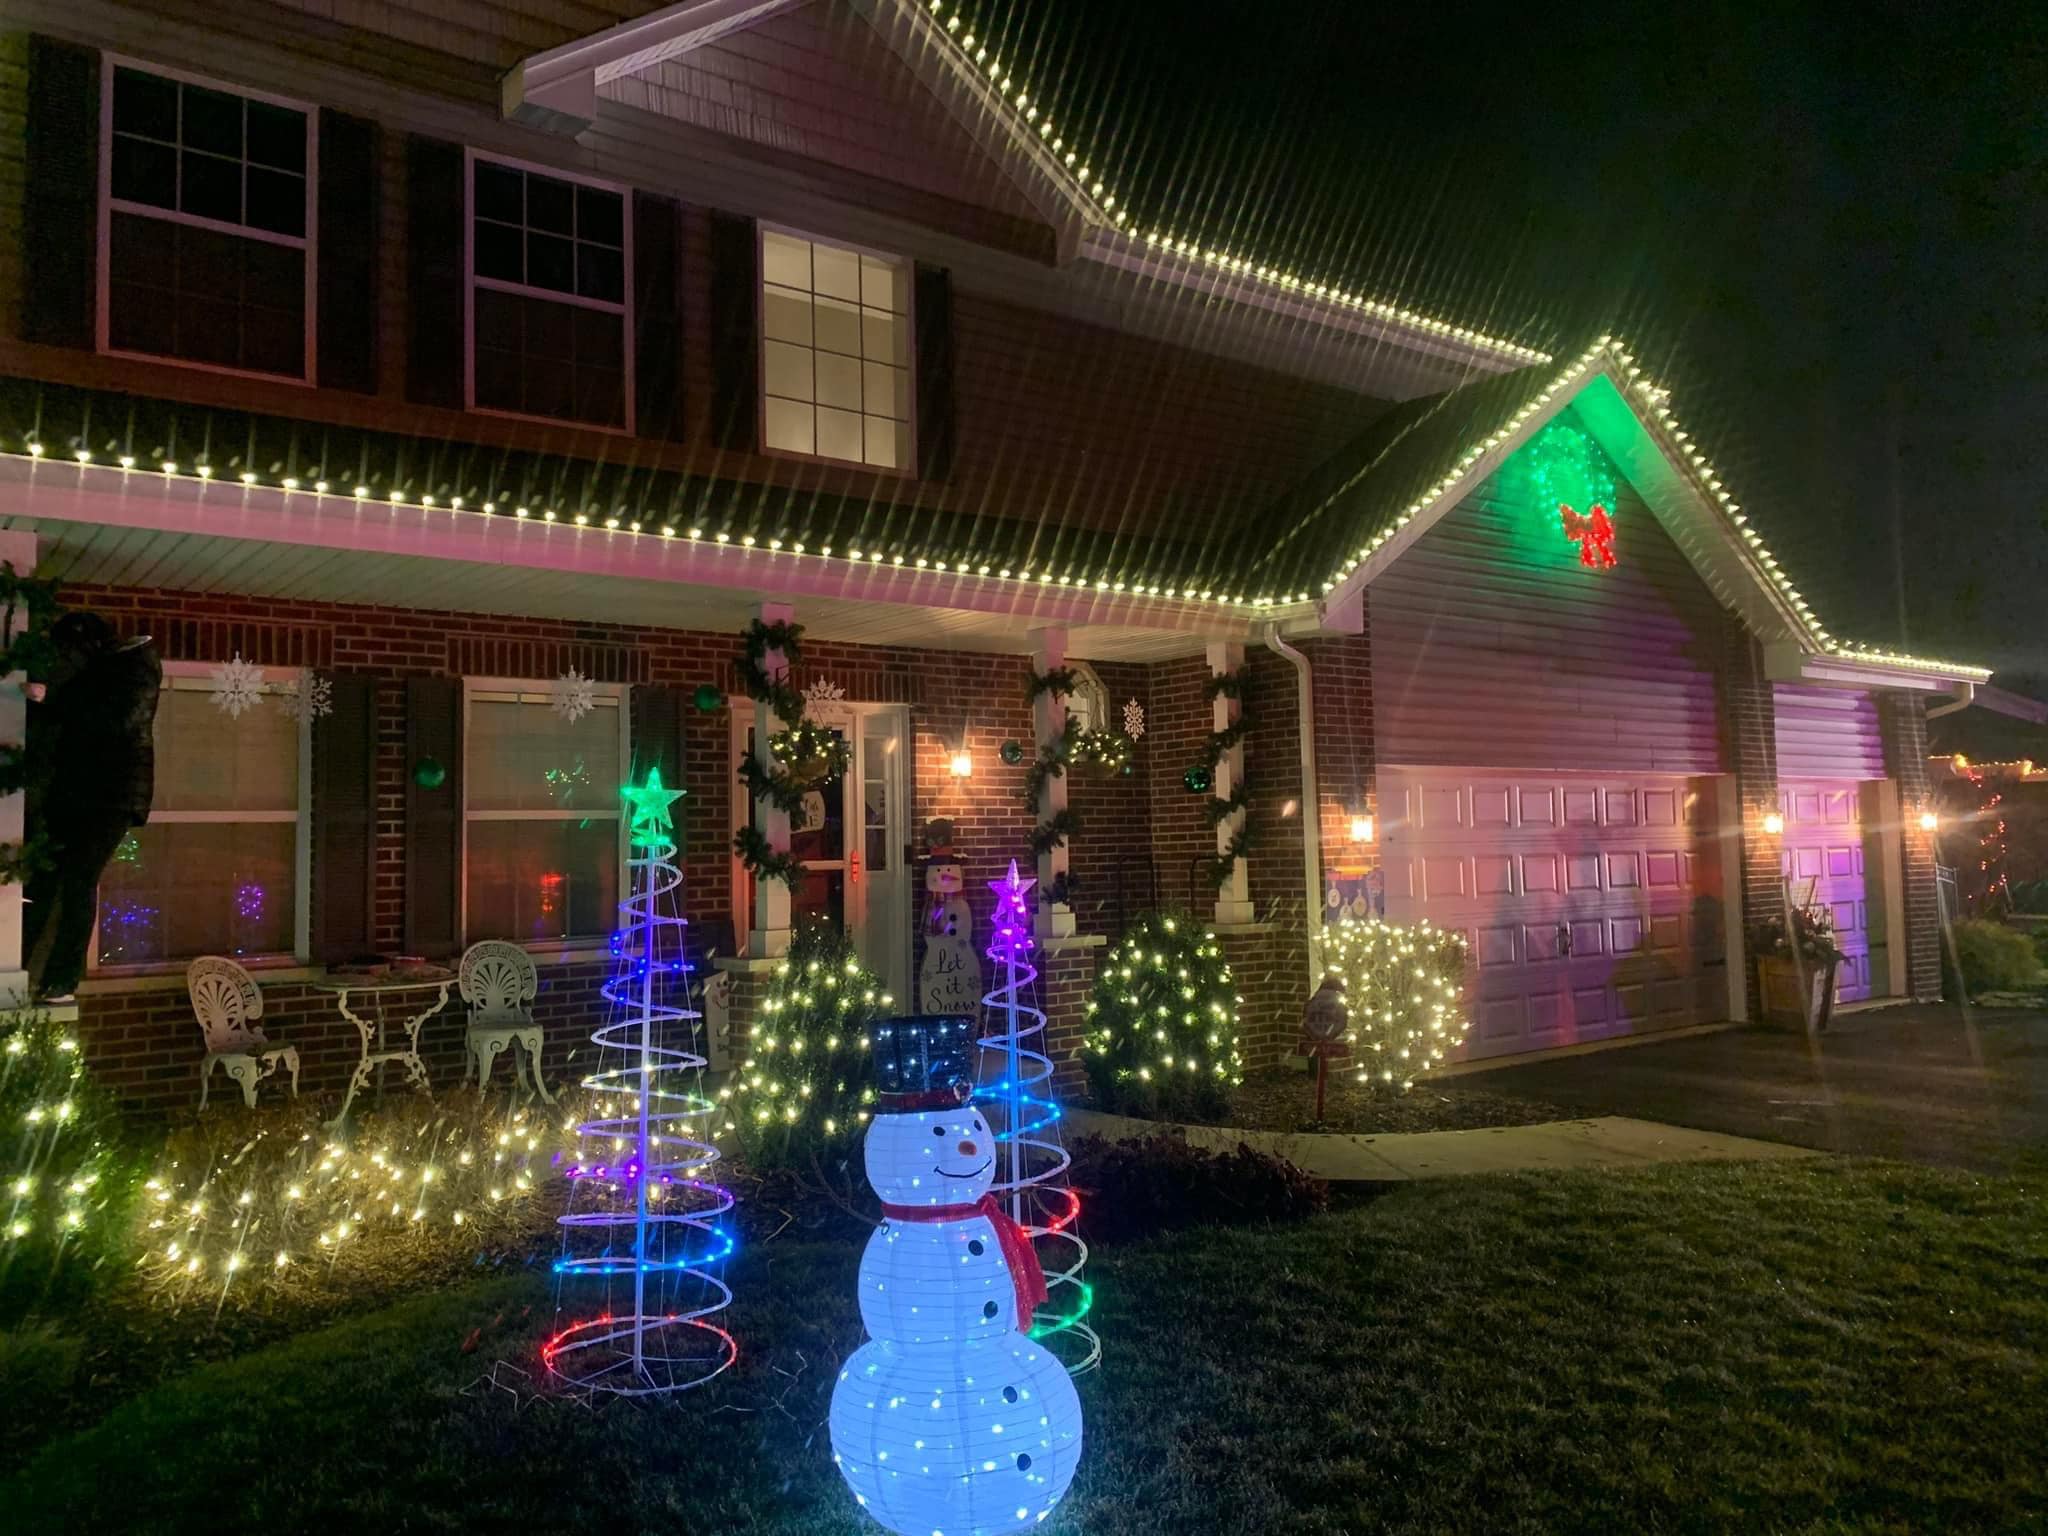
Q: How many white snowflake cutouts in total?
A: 5